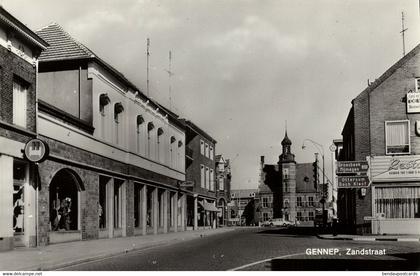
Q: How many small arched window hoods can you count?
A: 7